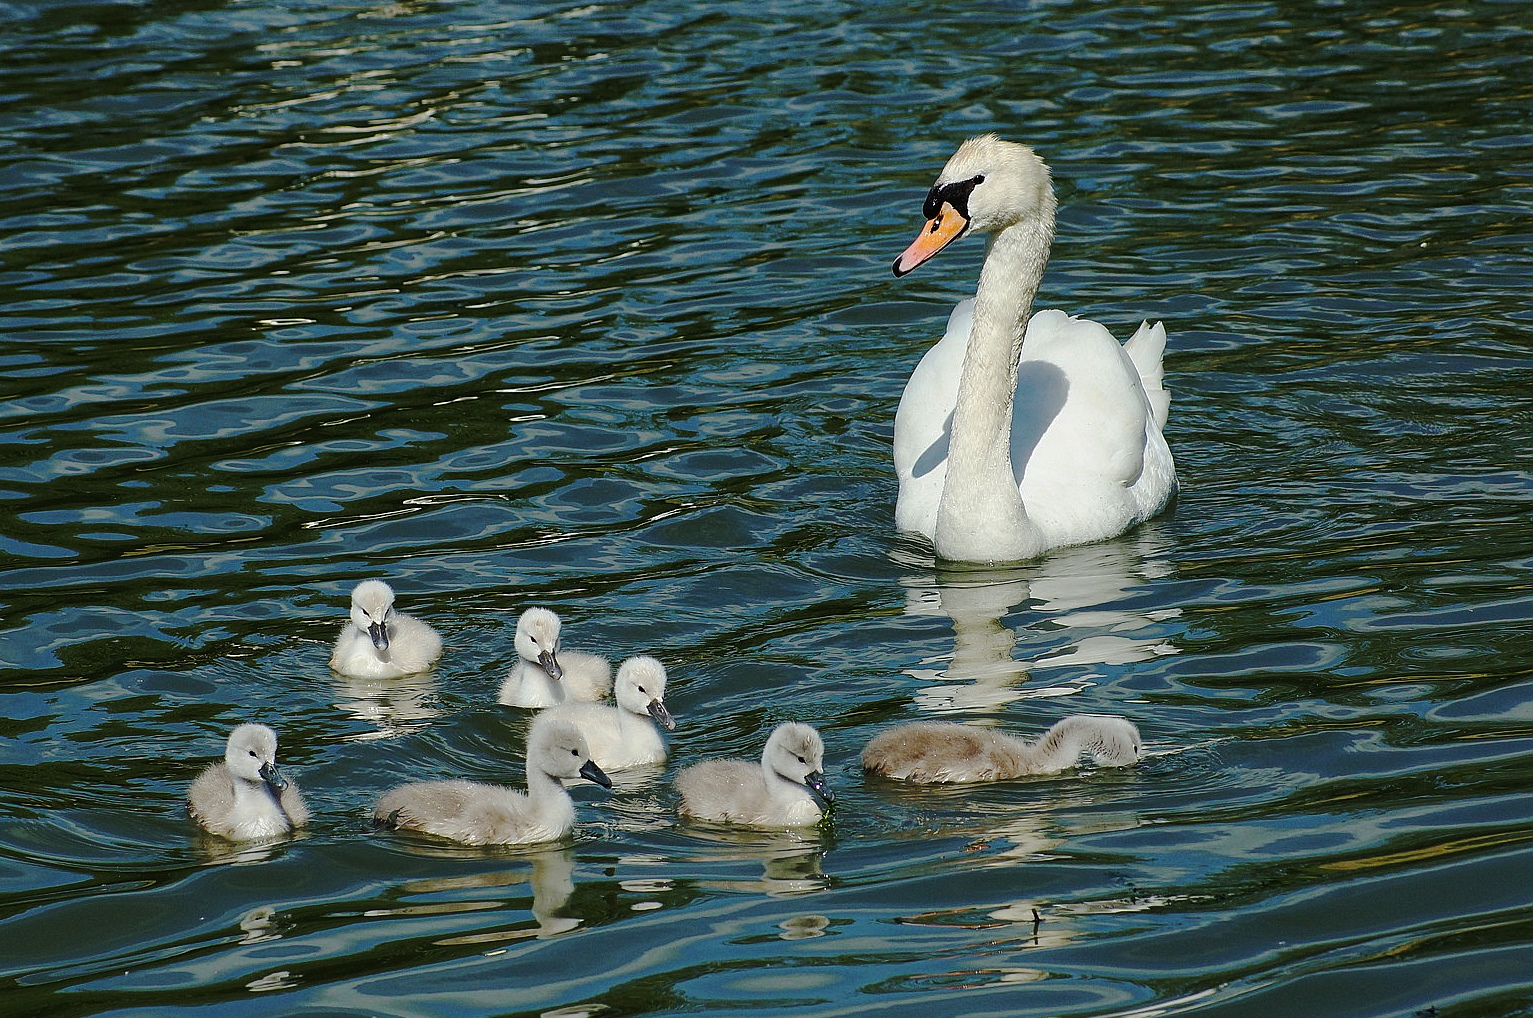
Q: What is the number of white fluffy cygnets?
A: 7